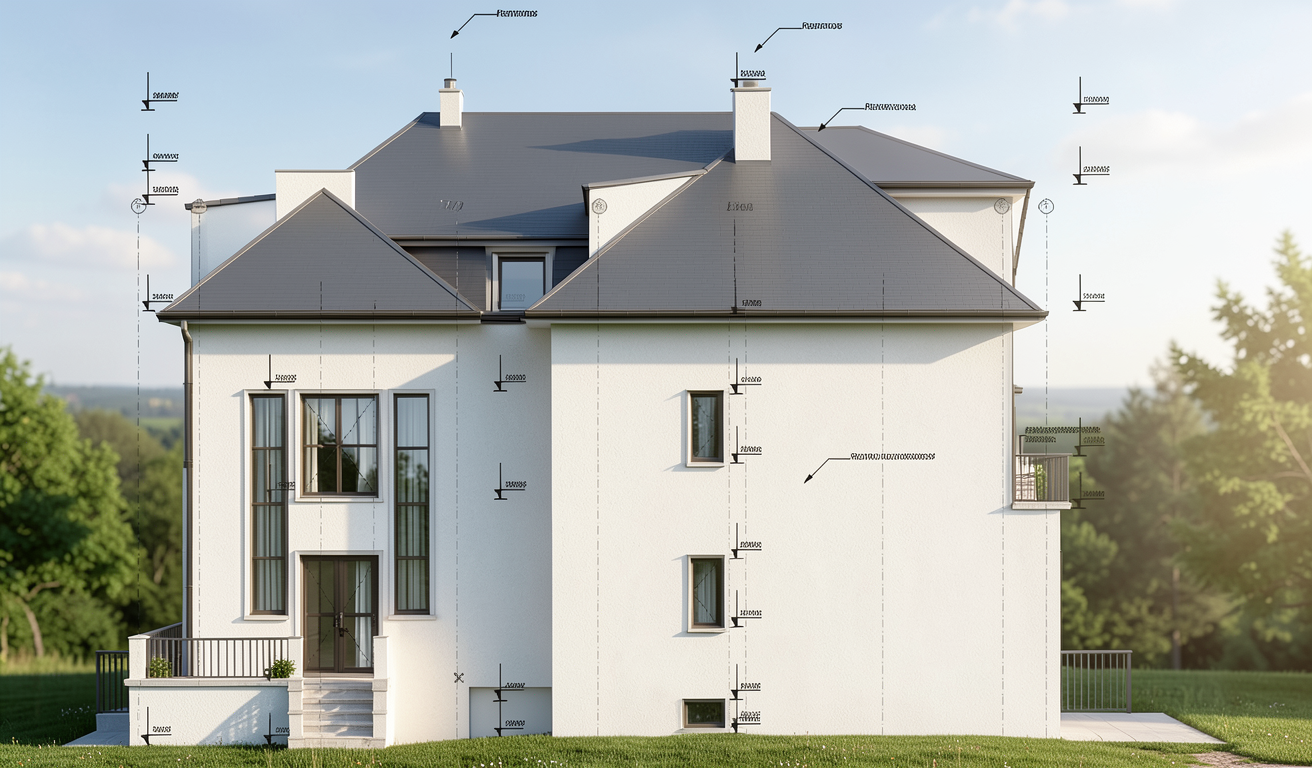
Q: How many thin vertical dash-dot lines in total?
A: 11